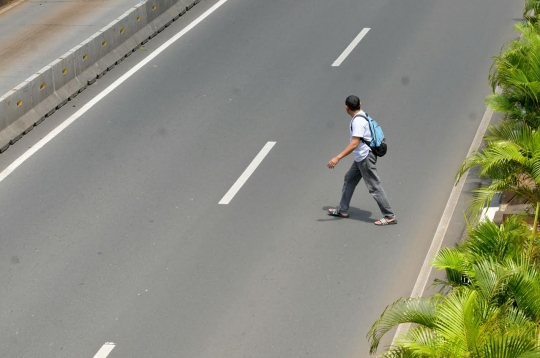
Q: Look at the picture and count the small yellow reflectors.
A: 8